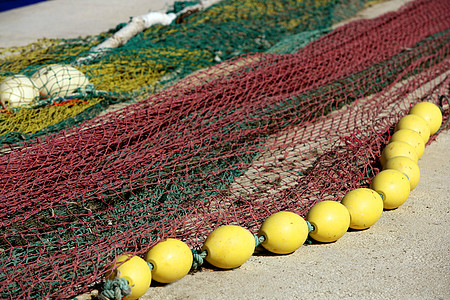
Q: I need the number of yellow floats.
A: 12